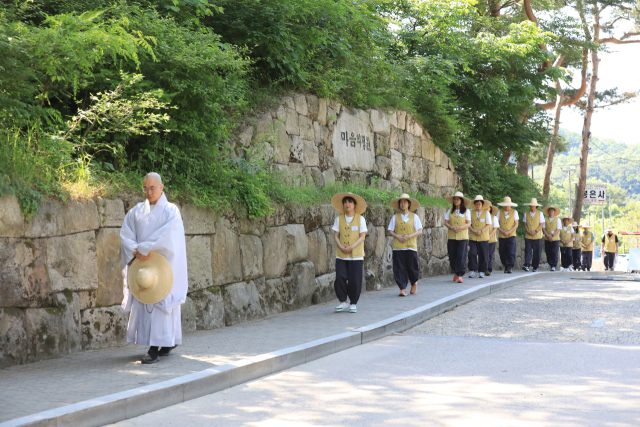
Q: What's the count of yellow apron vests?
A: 12